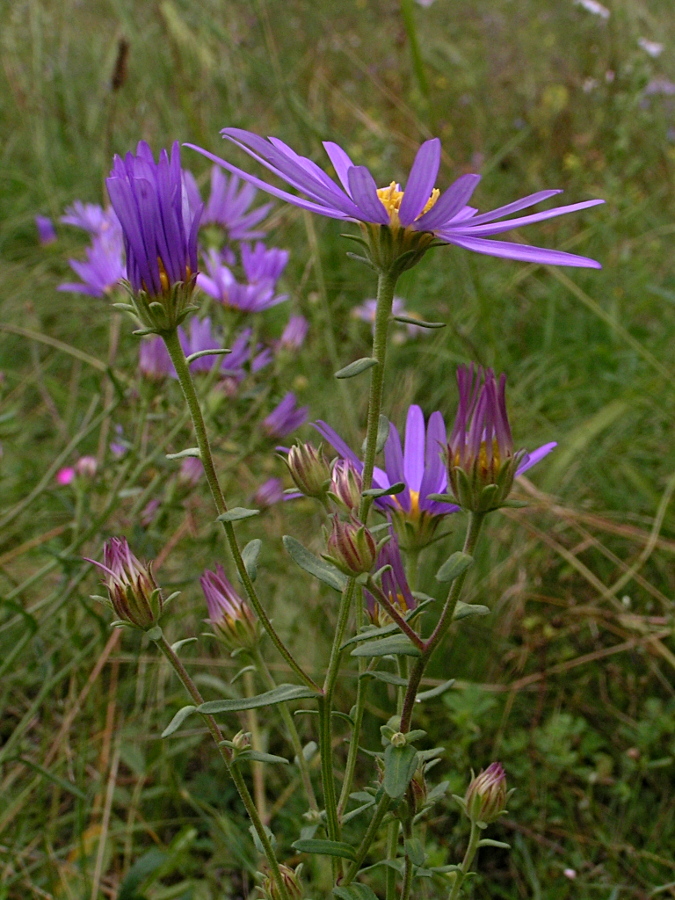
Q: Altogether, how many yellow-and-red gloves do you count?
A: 0